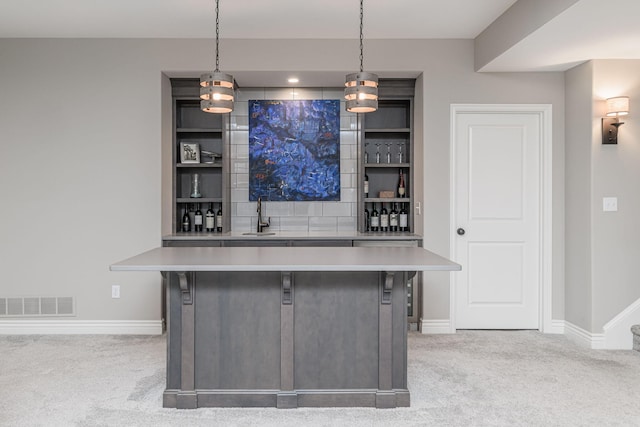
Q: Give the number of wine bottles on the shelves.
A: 11